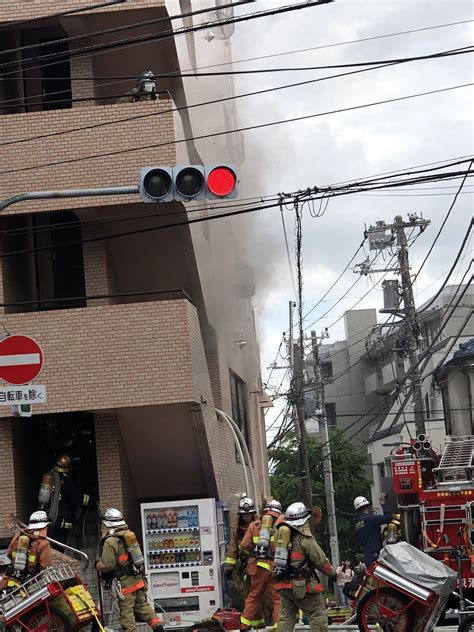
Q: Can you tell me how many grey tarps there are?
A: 1